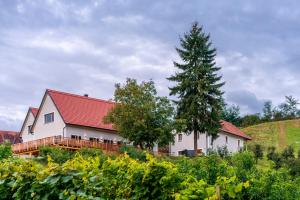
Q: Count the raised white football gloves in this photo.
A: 0